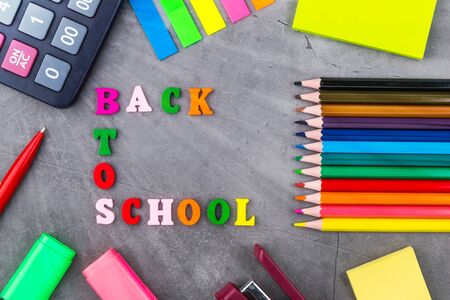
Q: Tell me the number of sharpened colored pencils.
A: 12